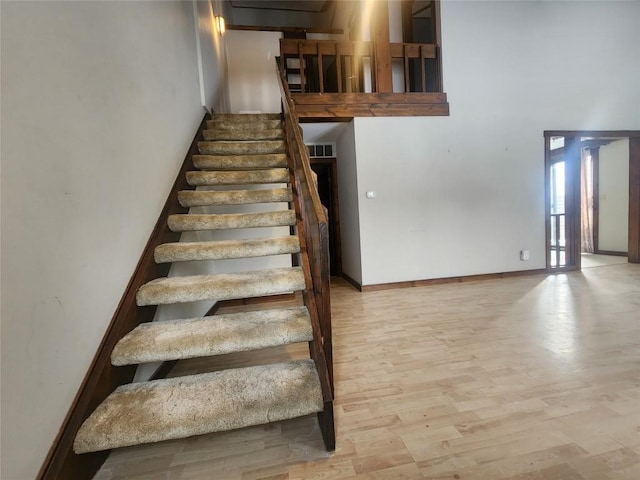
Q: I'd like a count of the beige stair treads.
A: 12